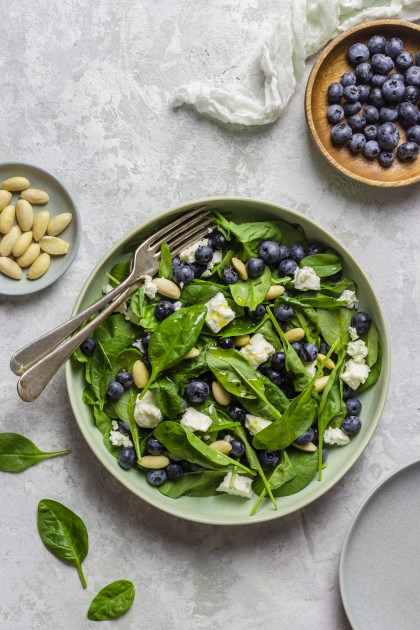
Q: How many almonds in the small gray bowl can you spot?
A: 13